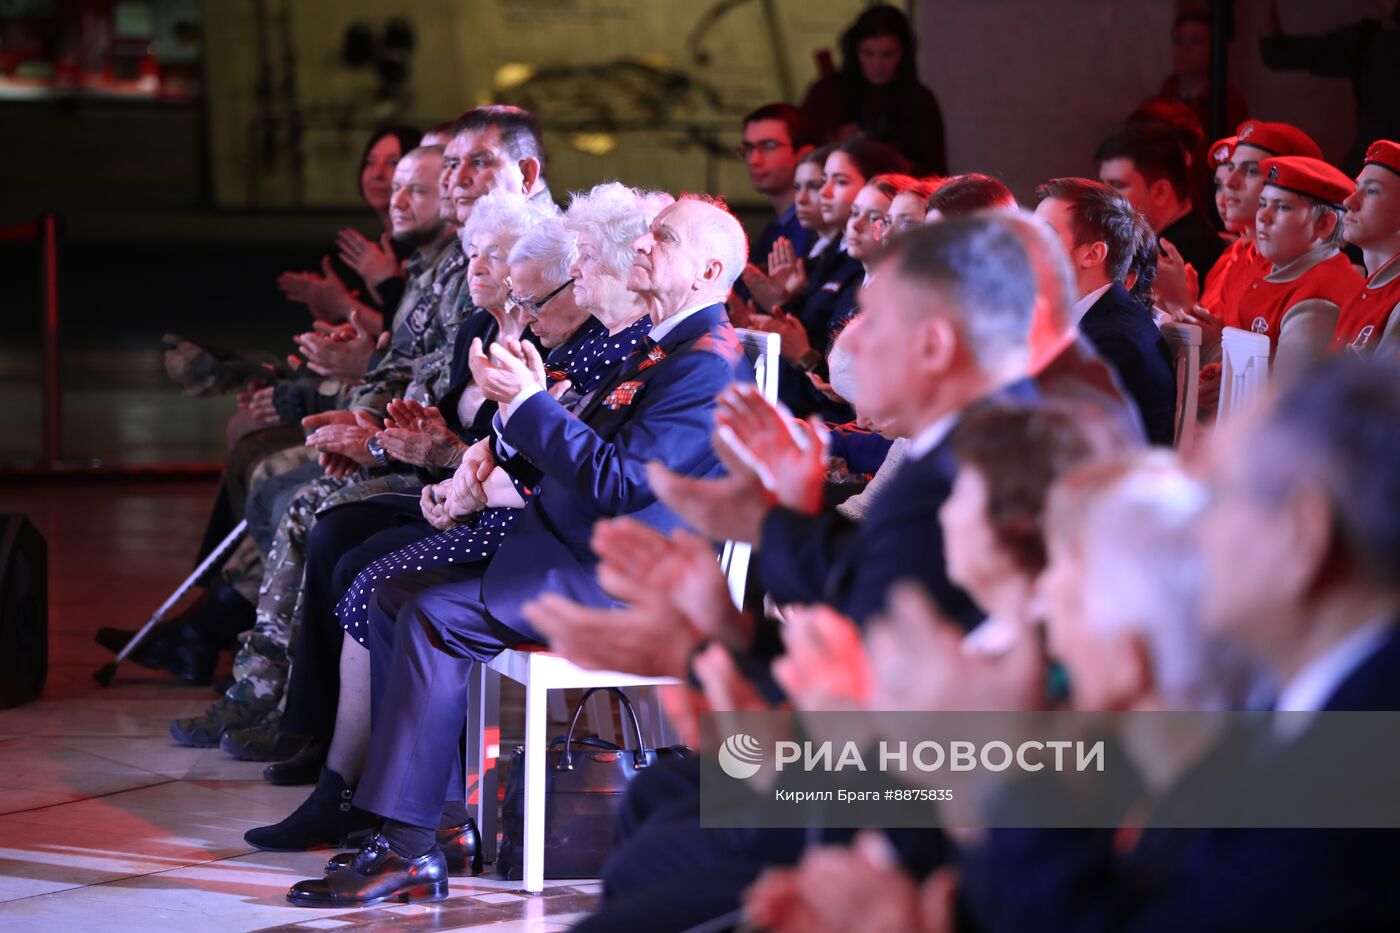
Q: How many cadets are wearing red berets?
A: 4